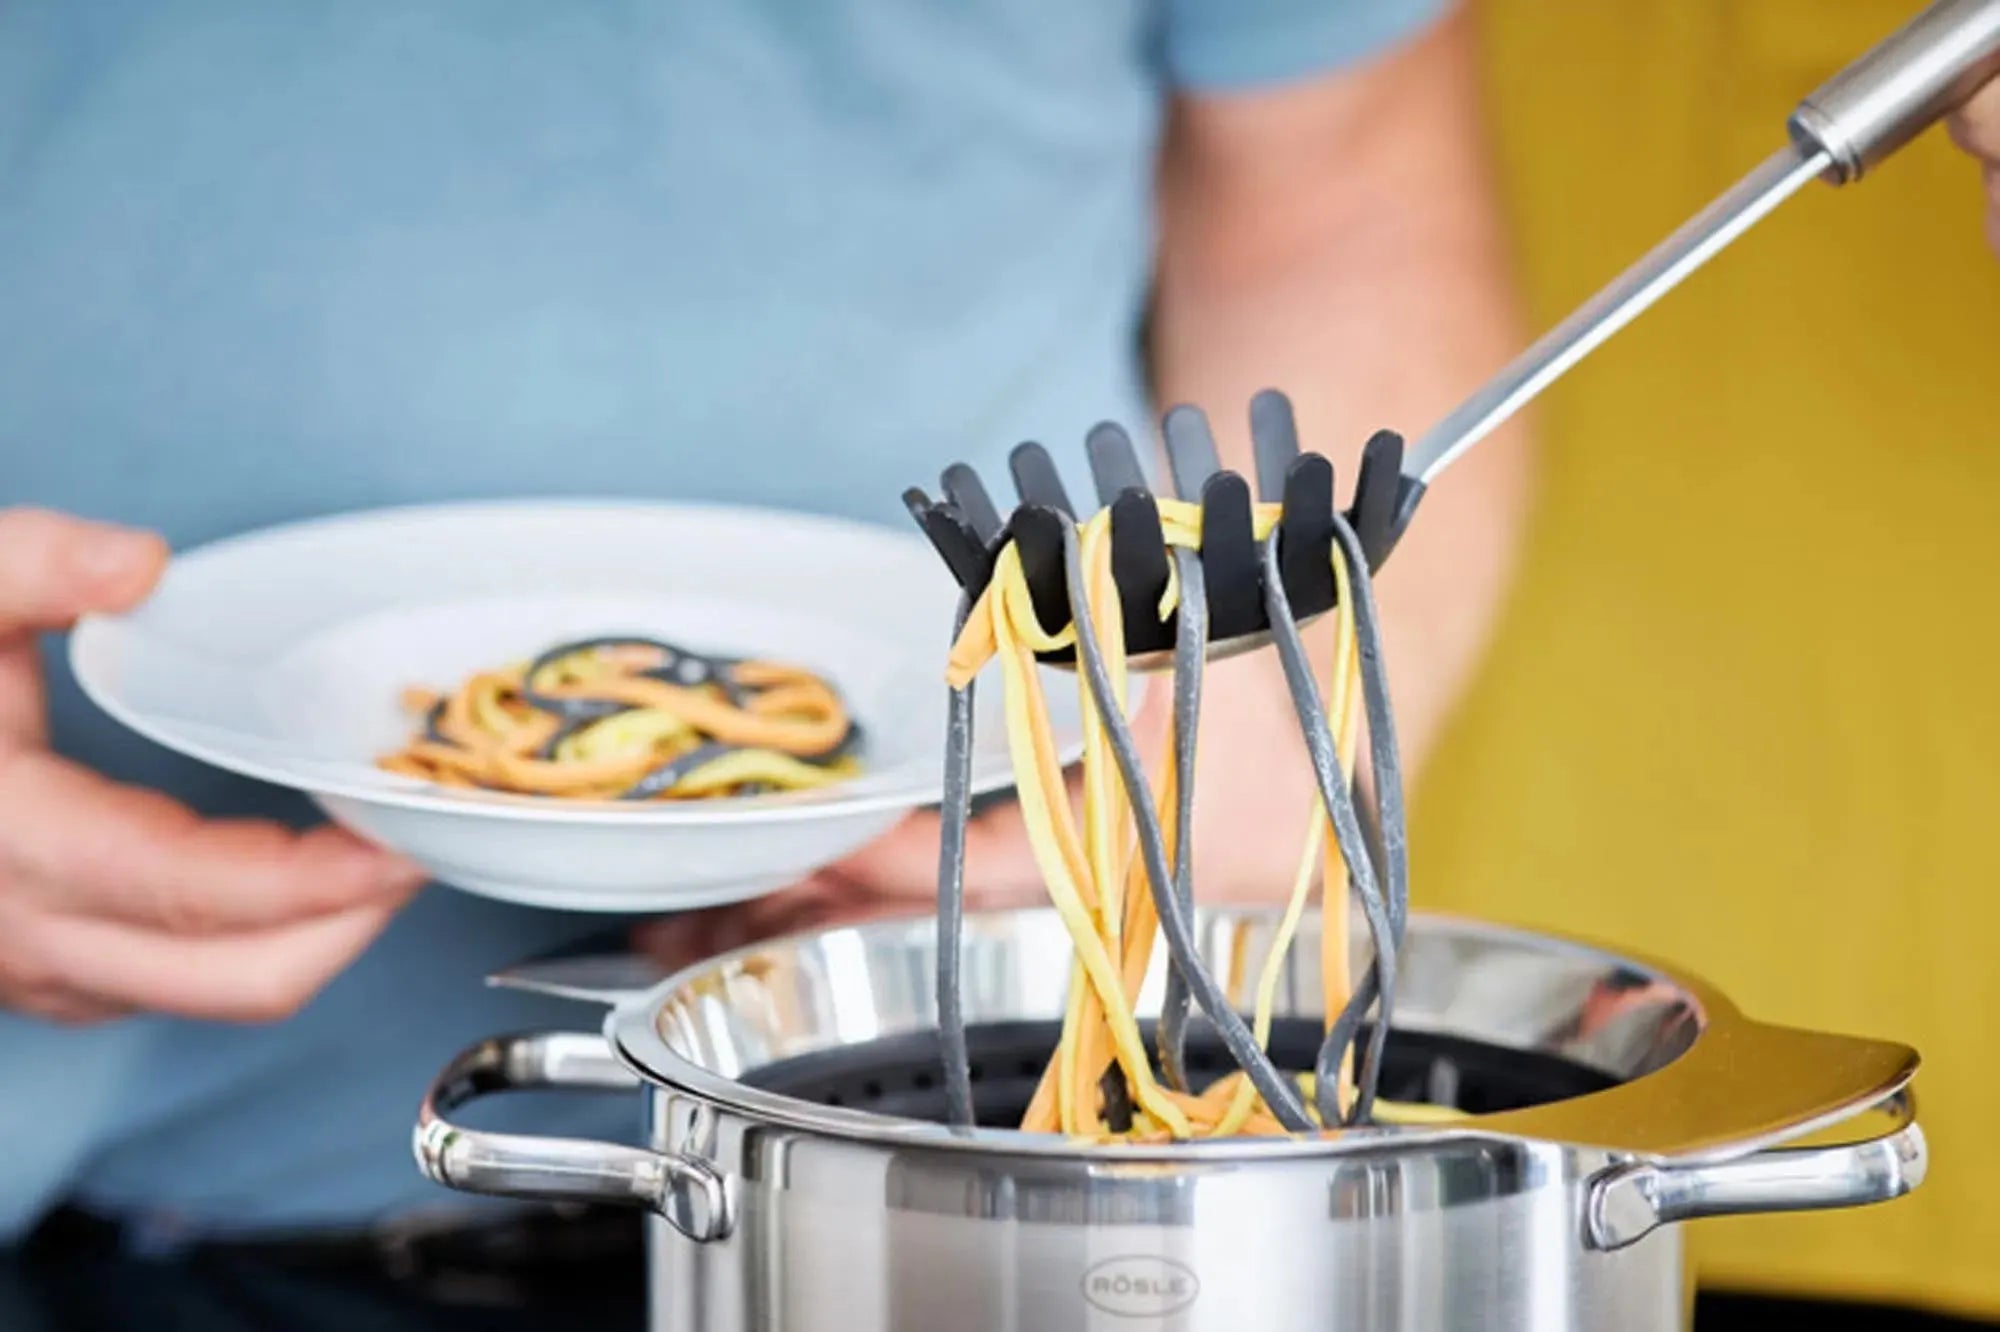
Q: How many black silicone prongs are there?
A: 12